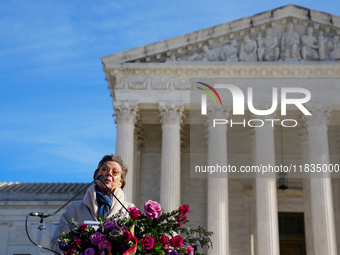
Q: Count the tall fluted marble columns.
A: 5